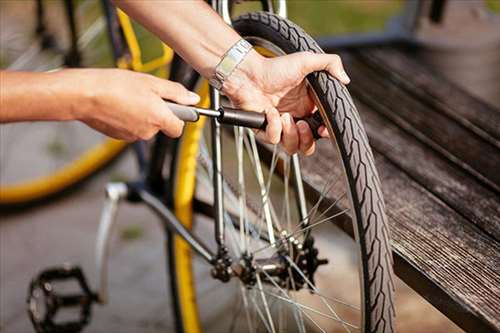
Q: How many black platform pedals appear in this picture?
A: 1